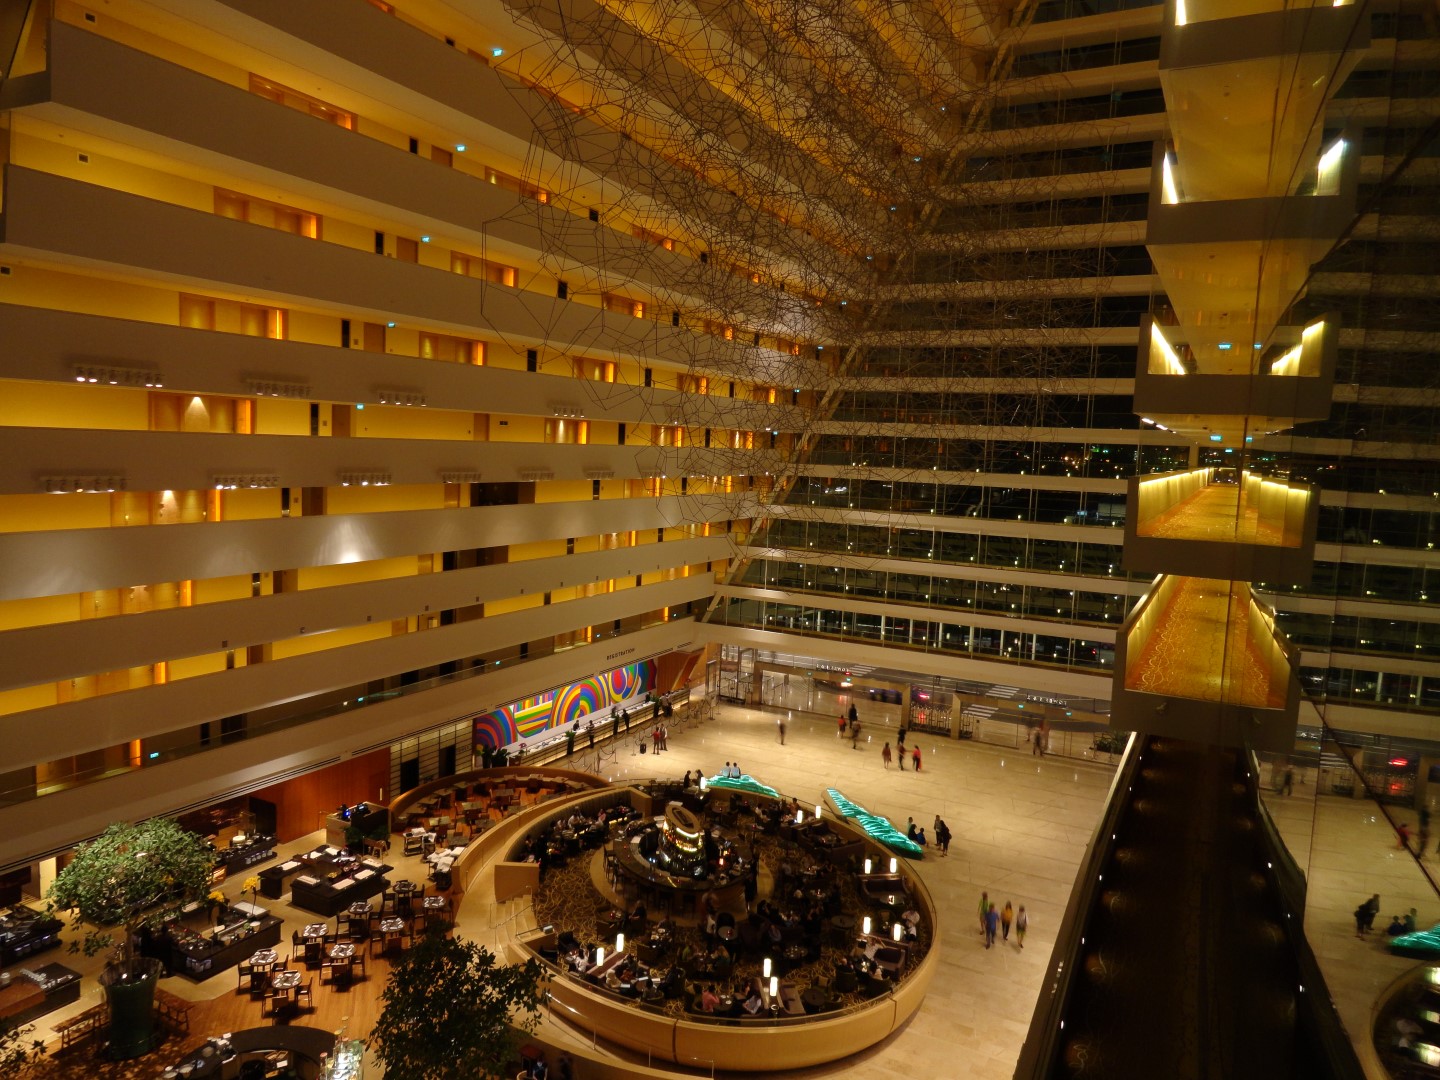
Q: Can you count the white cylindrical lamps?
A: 11